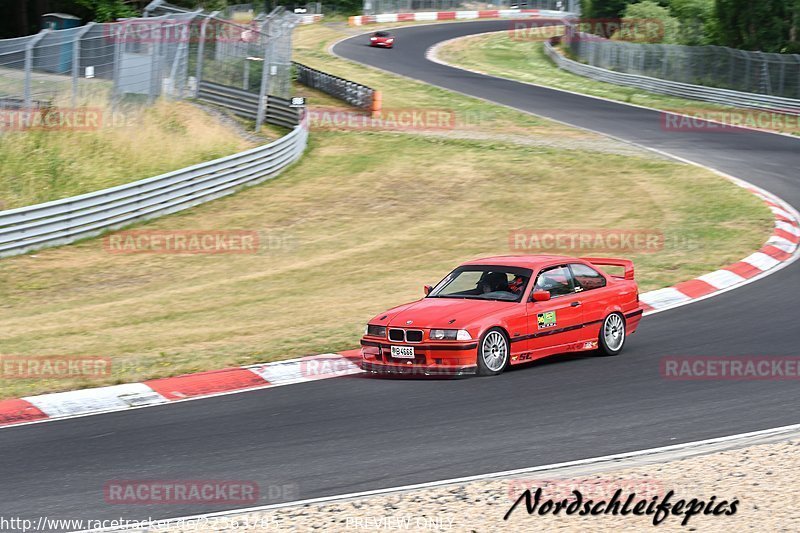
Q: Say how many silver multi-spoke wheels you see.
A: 2